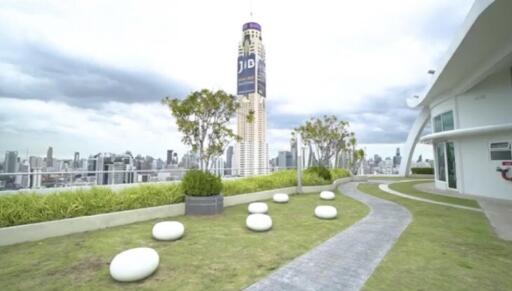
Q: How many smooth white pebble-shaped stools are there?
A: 7